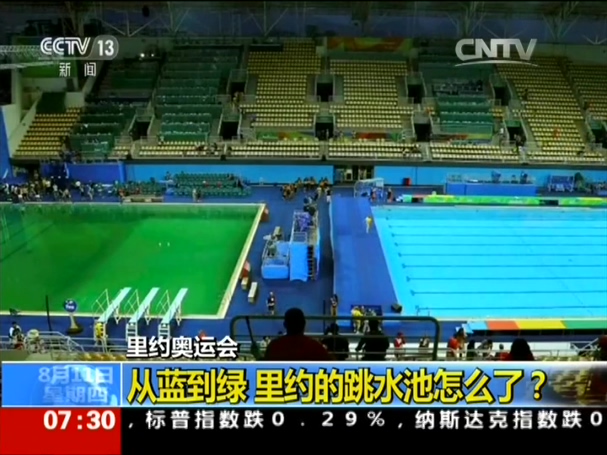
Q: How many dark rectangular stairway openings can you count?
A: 10